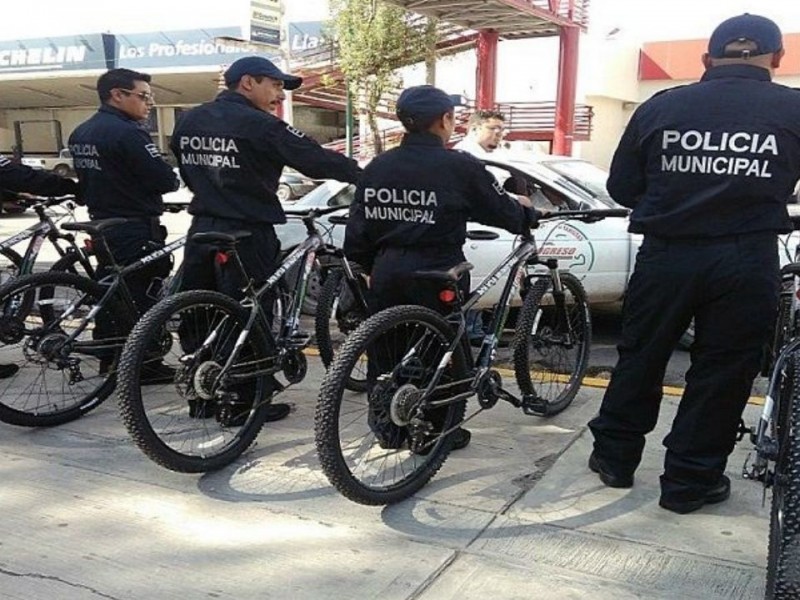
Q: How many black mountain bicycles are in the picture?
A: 5